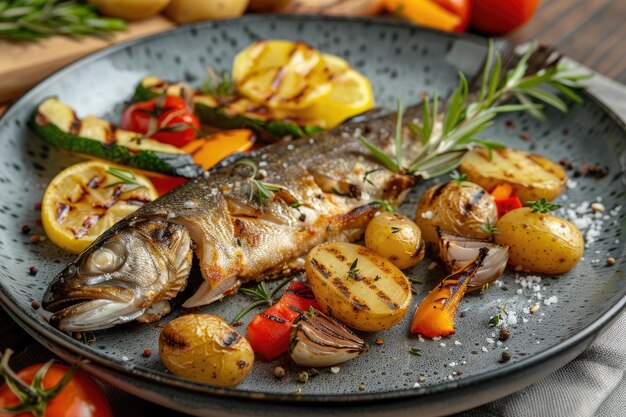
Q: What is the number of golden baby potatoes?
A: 6